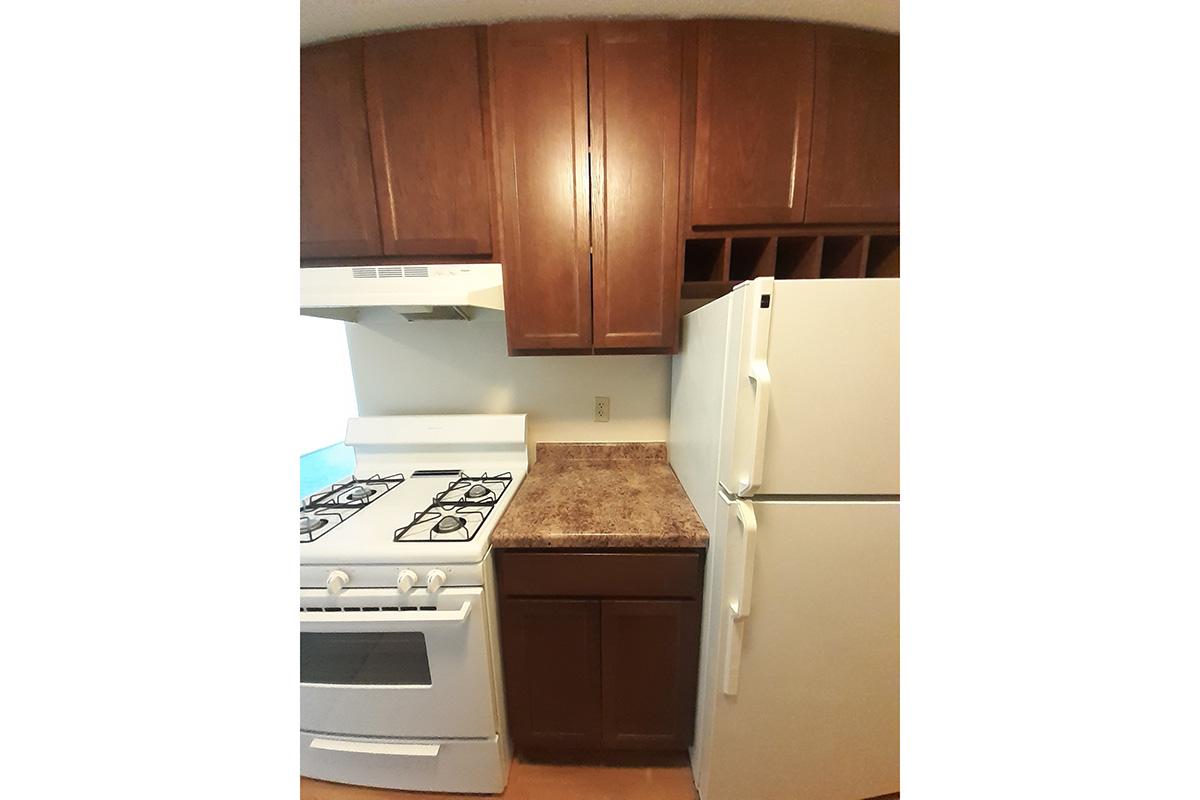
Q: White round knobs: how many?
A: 3